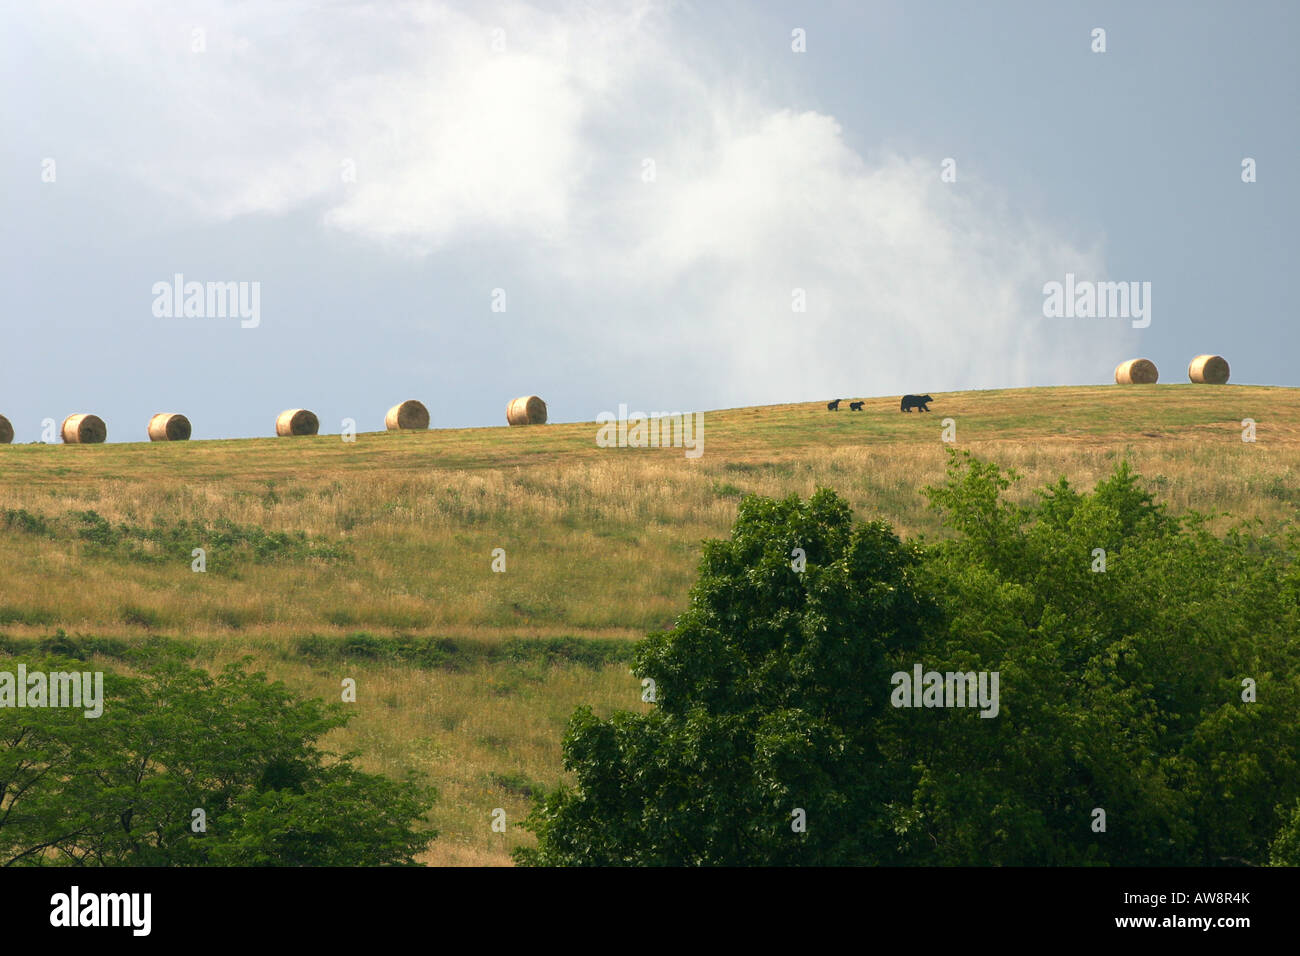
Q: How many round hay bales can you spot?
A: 8